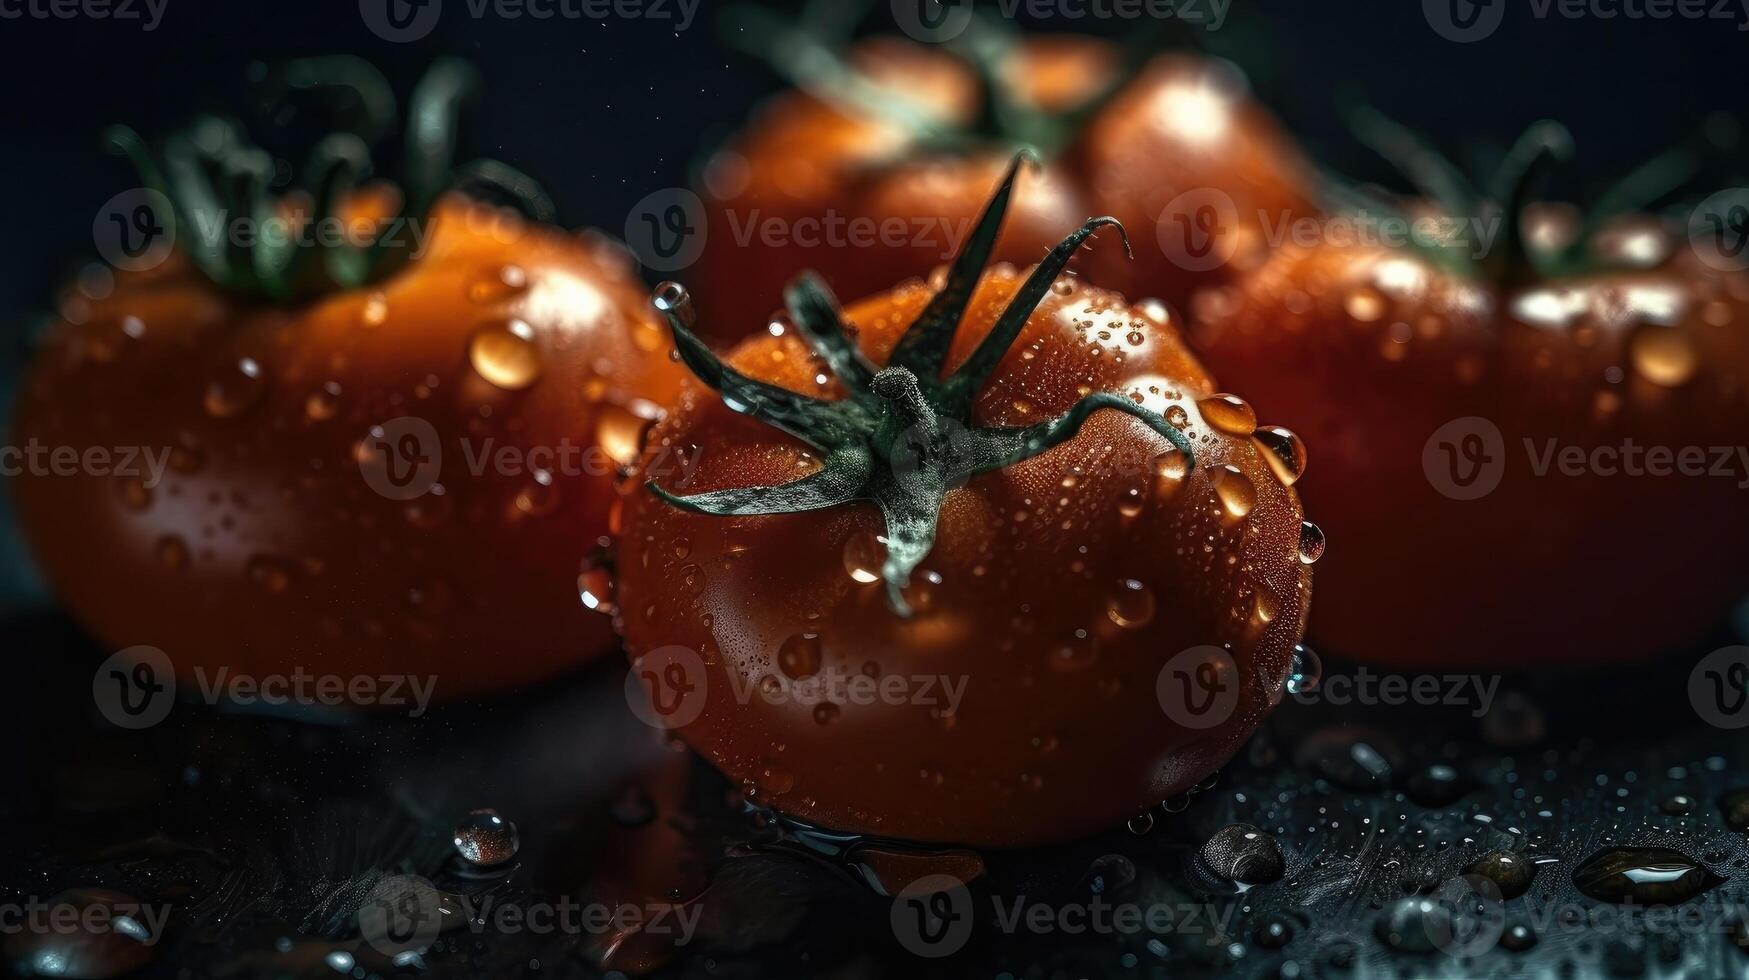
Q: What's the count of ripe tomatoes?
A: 4